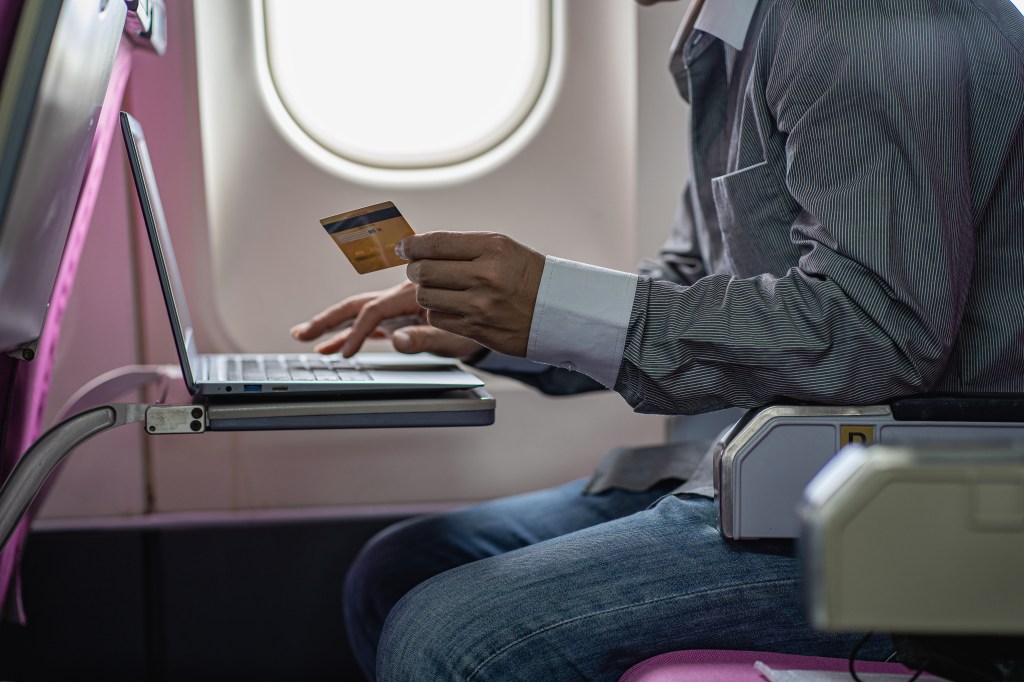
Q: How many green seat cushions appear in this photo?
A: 0